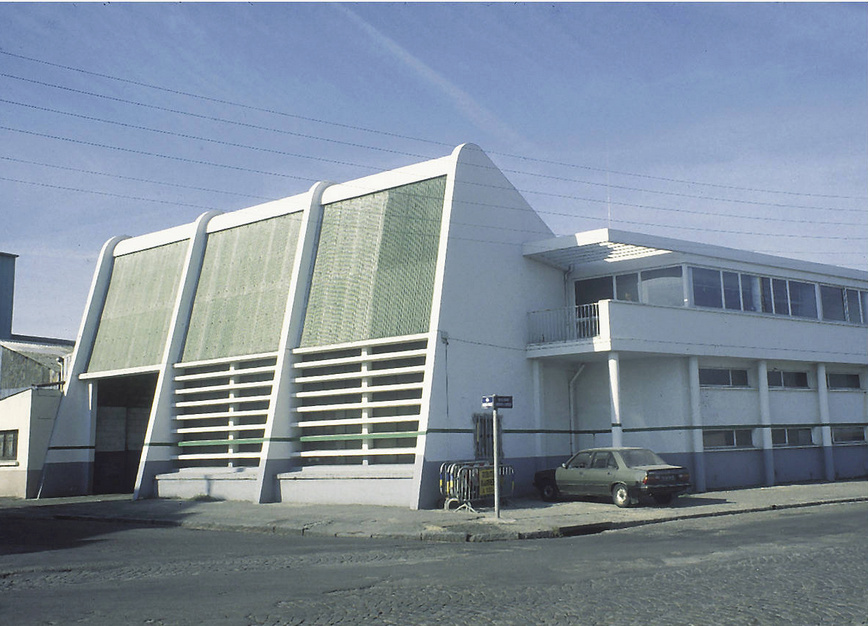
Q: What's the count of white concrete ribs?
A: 4